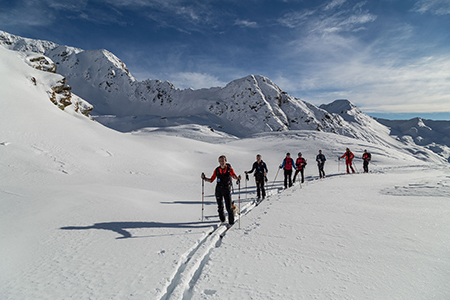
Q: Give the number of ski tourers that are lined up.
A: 7